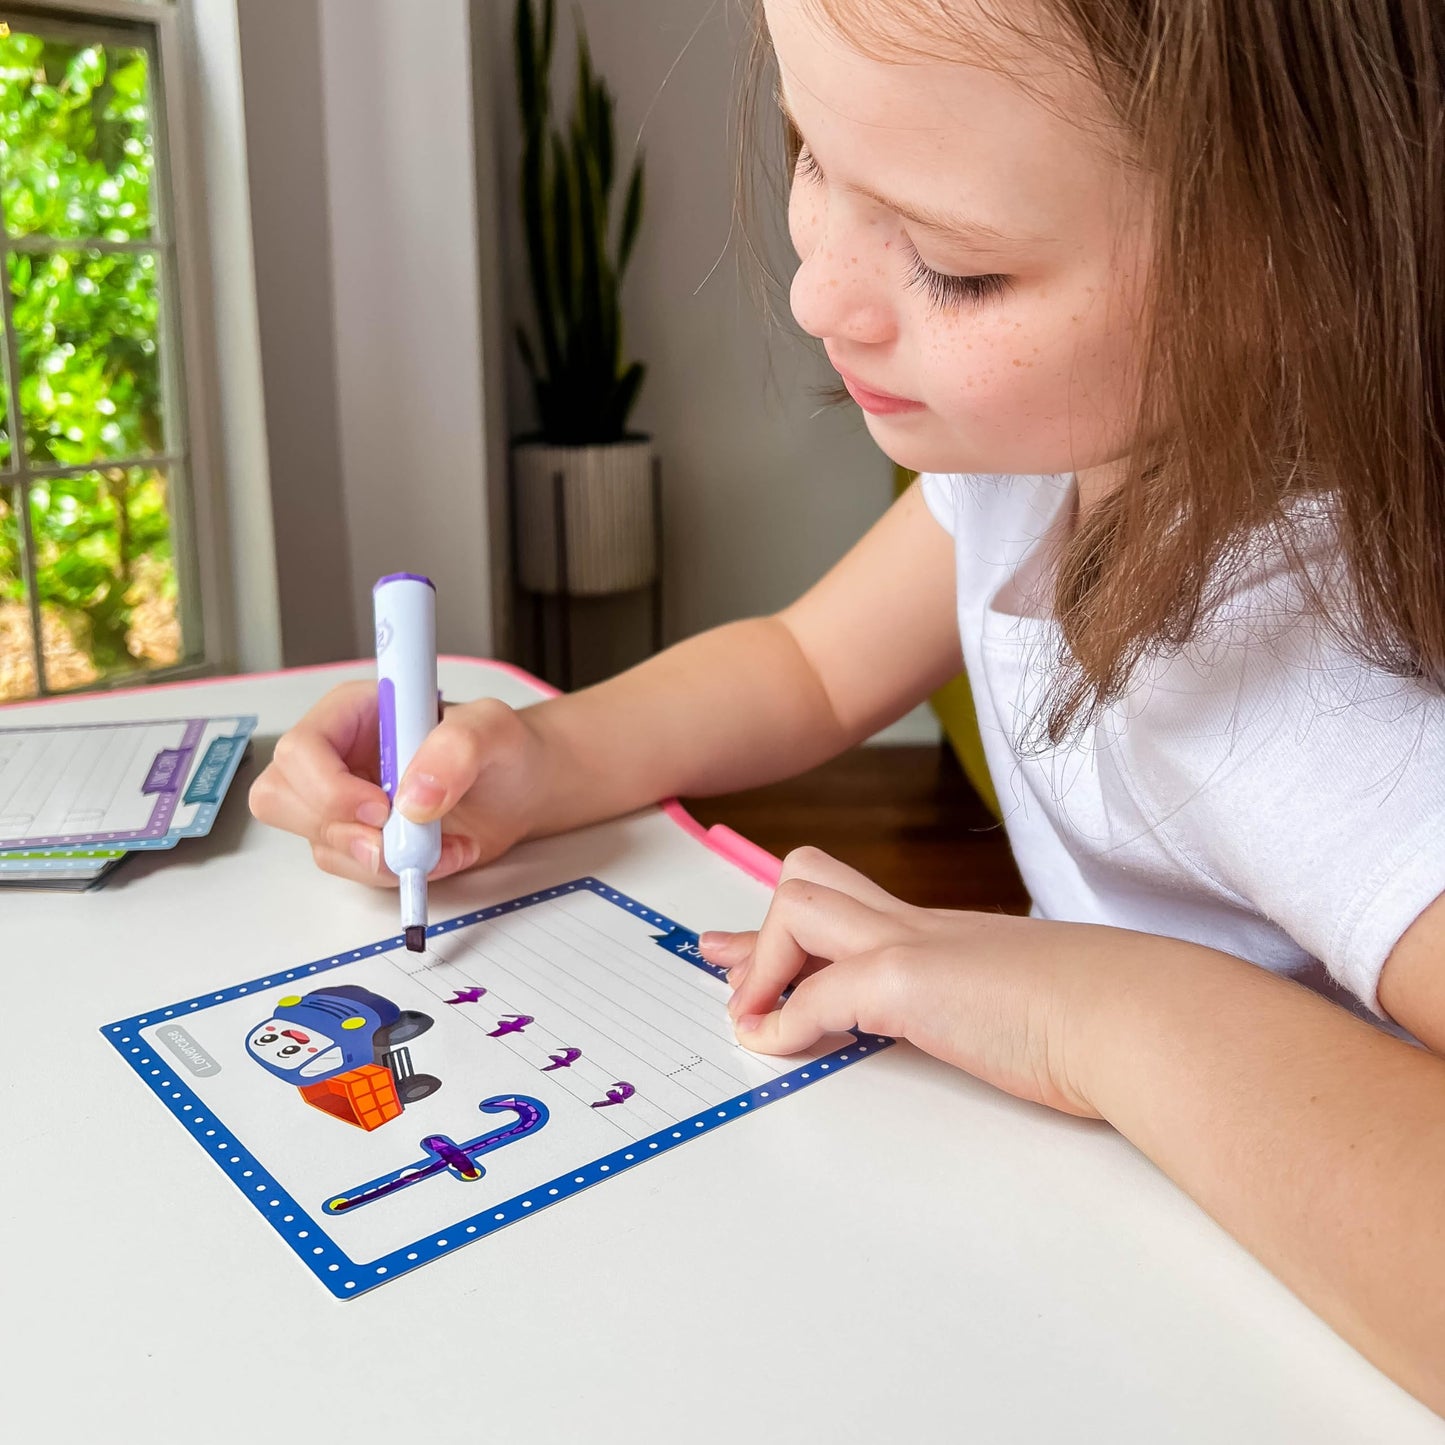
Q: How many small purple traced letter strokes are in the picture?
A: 4